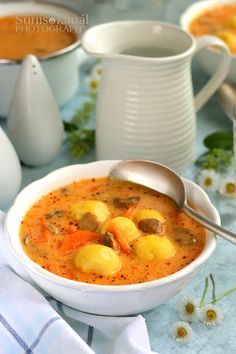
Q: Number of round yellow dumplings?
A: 5